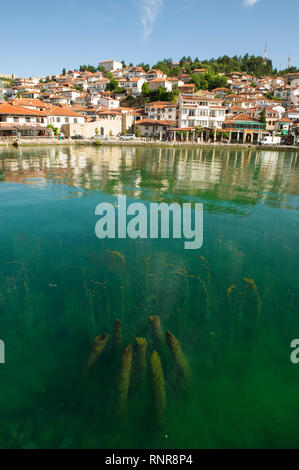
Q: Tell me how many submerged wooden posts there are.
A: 7